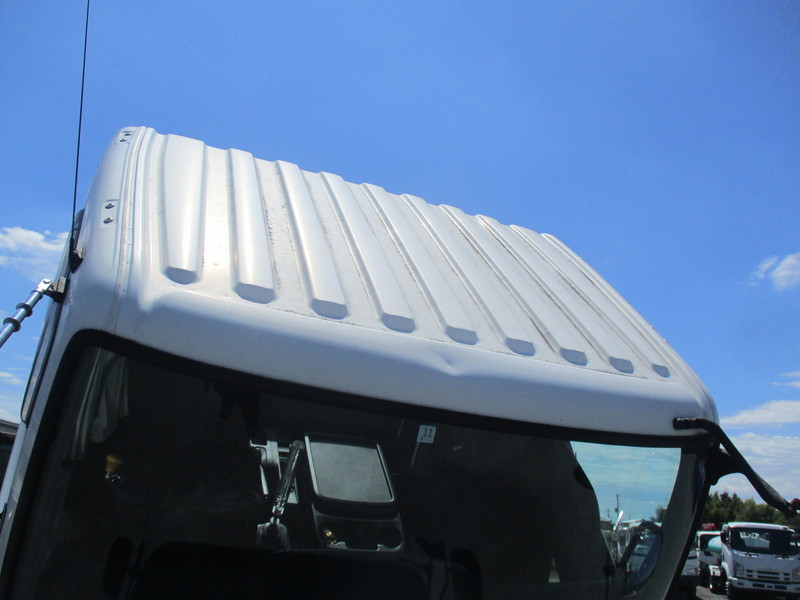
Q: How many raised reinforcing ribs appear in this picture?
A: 9